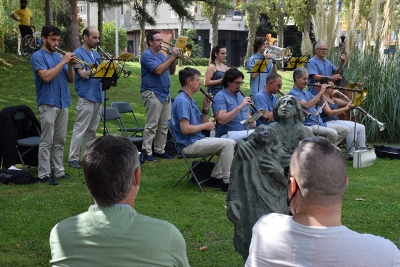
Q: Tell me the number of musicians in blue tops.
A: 11